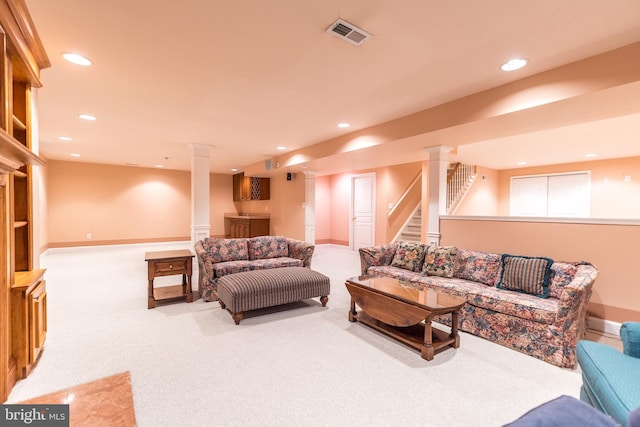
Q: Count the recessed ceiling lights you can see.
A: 11